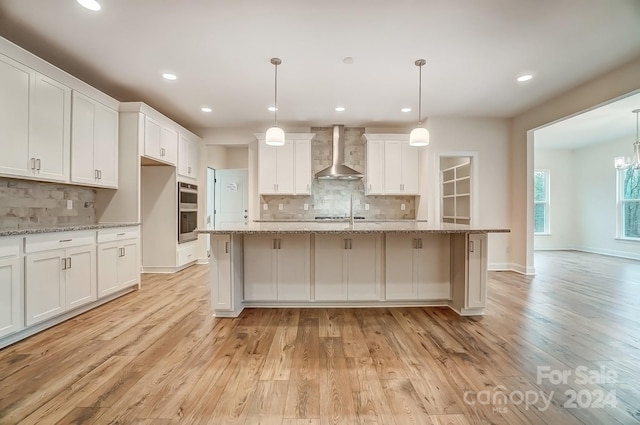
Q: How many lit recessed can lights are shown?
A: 7